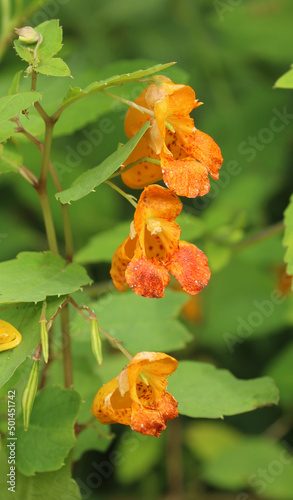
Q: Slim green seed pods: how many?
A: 3